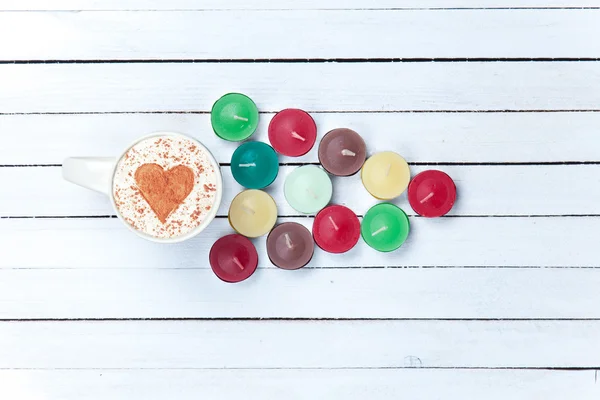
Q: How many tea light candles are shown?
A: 12